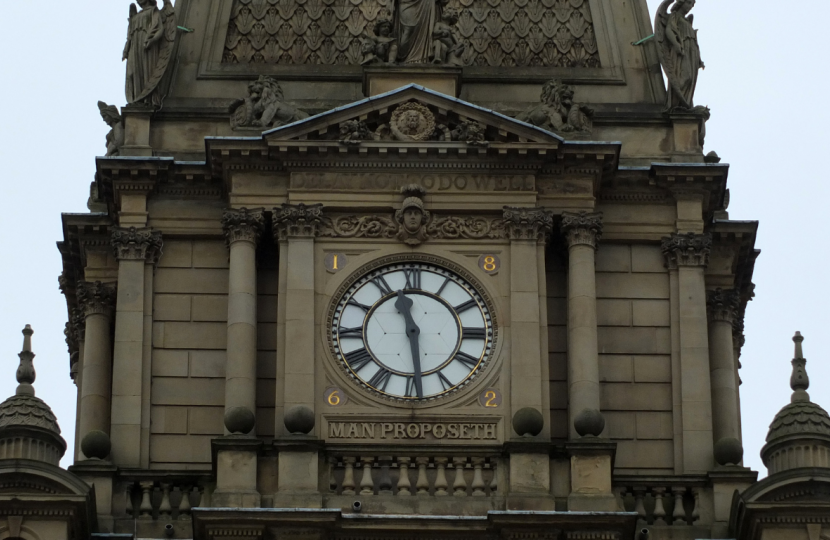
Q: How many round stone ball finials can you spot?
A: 6